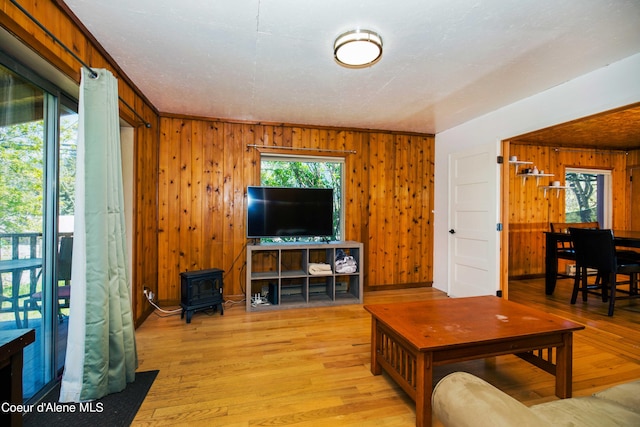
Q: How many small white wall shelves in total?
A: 3